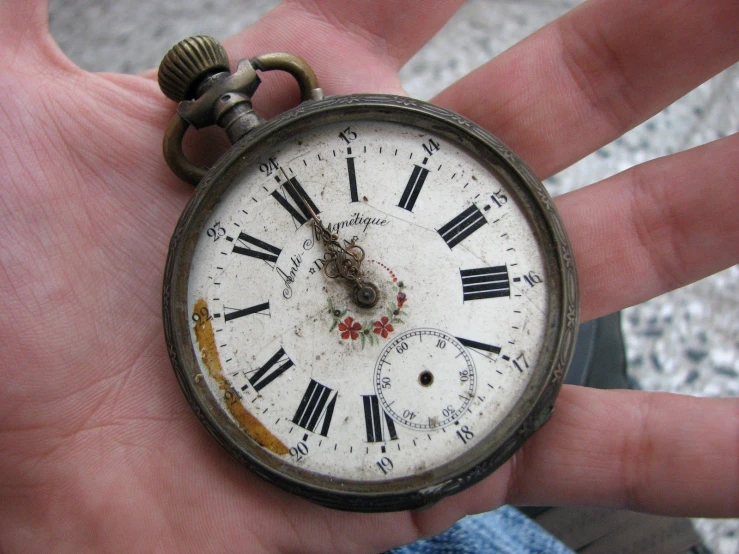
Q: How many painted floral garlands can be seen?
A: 1